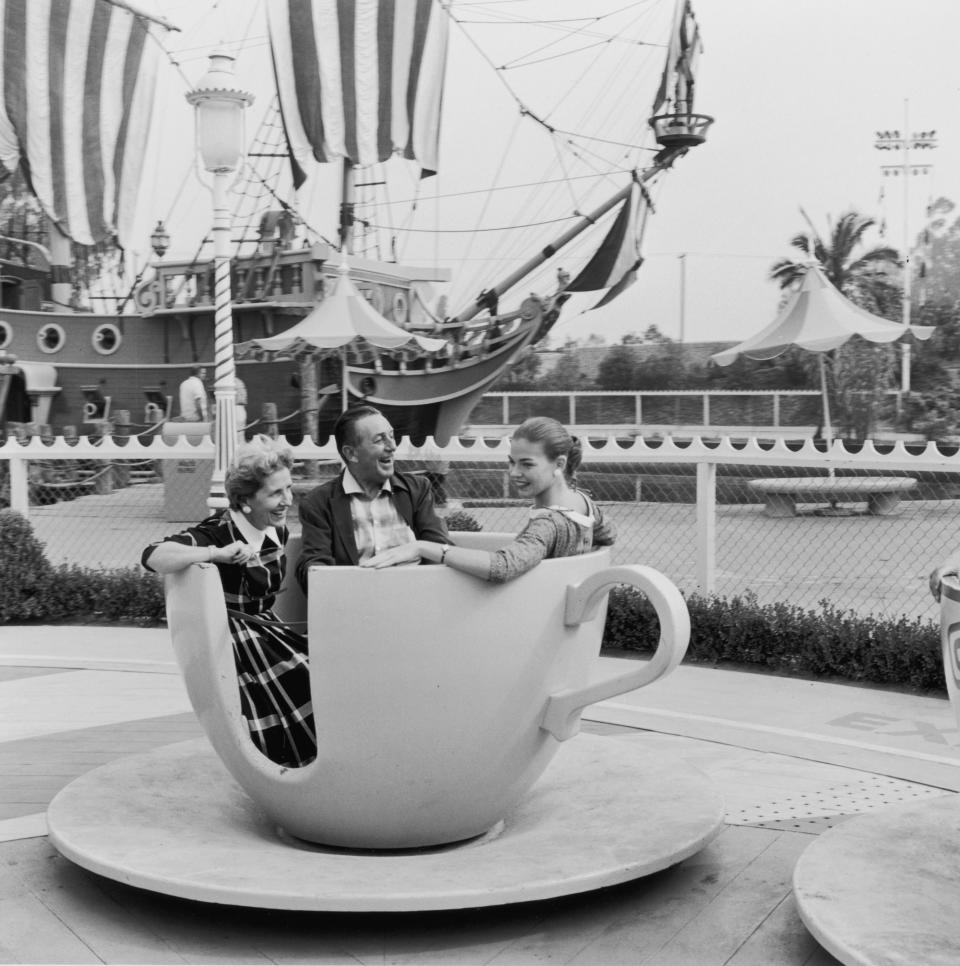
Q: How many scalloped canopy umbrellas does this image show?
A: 2